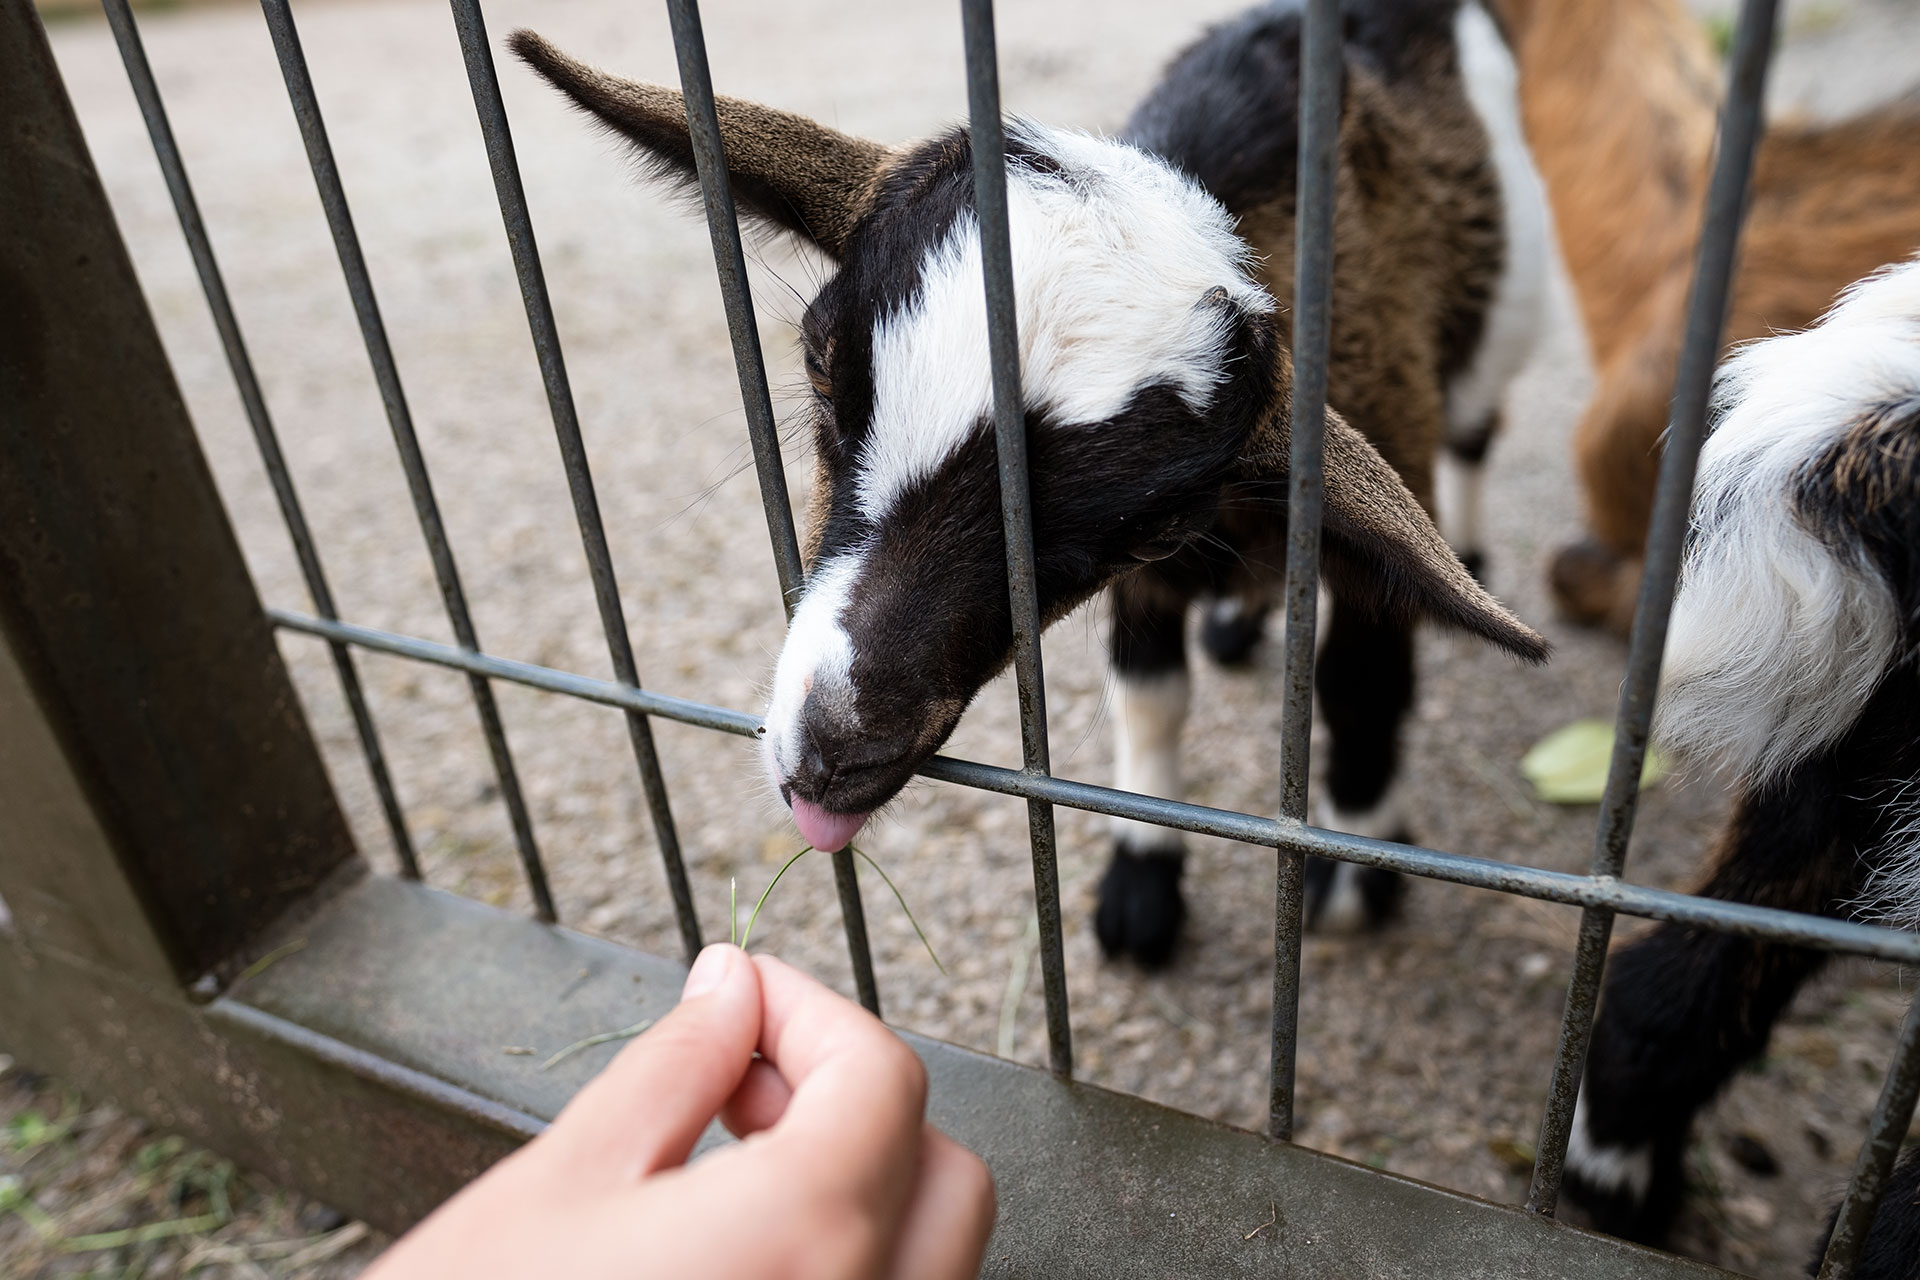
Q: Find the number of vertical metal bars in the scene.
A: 8